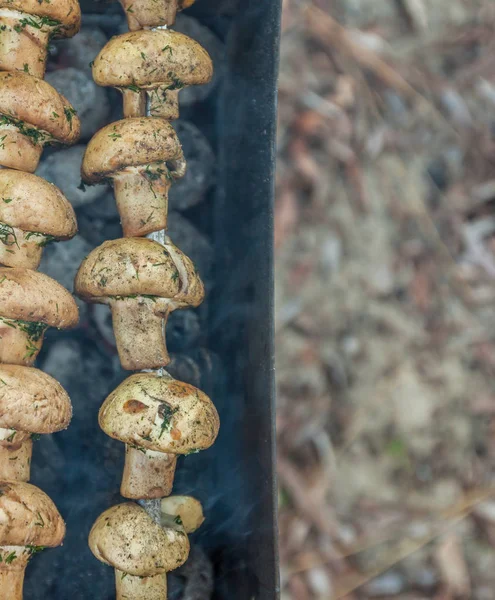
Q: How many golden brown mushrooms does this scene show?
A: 12